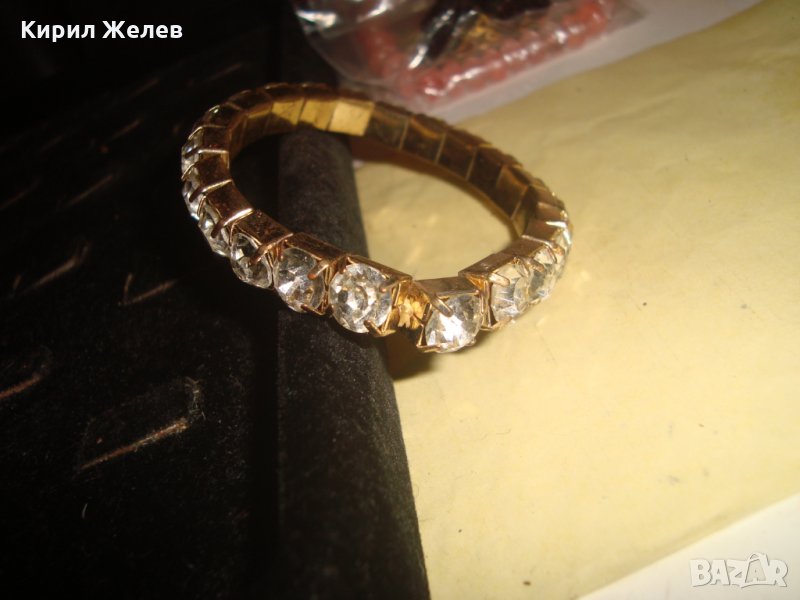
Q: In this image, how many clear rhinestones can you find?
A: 10